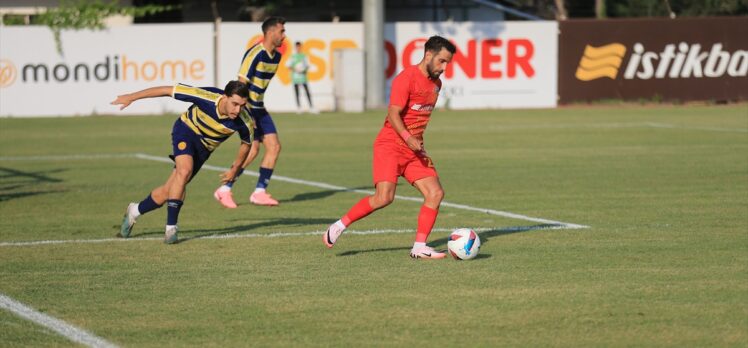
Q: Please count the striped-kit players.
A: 2